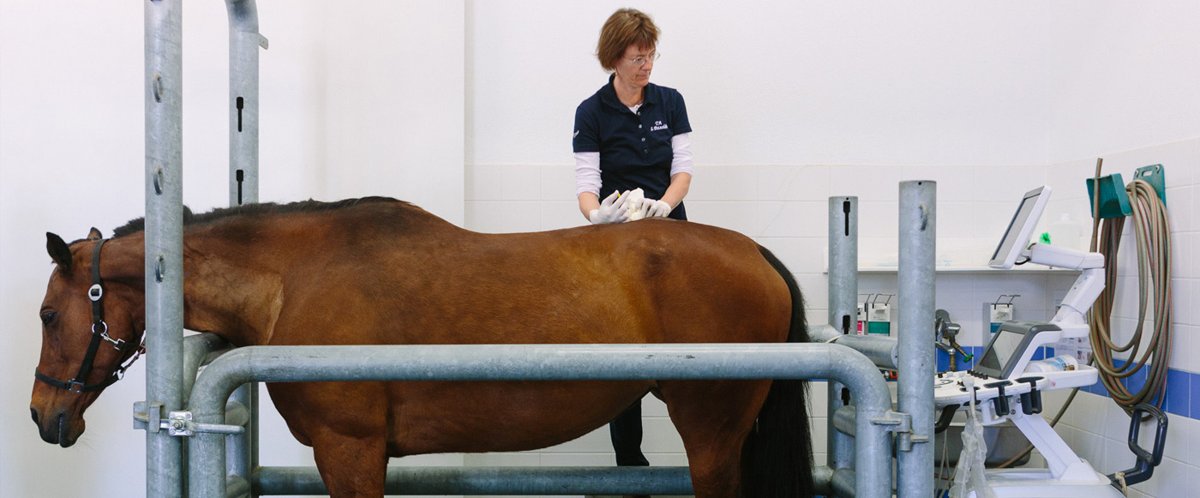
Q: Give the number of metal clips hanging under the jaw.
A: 2